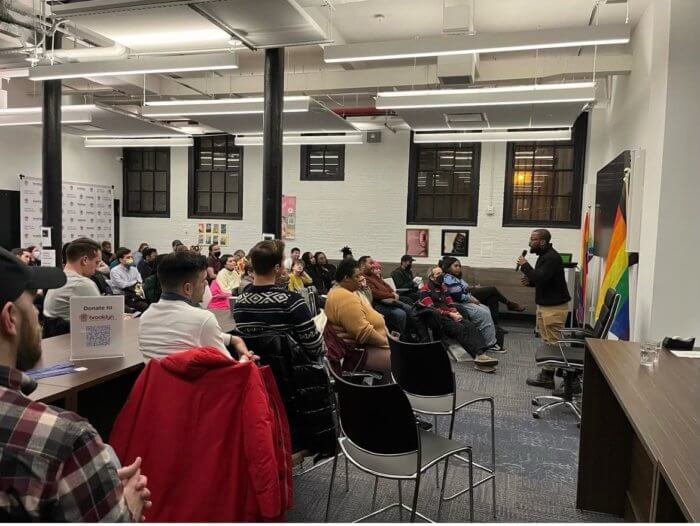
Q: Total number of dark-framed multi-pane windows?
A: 5